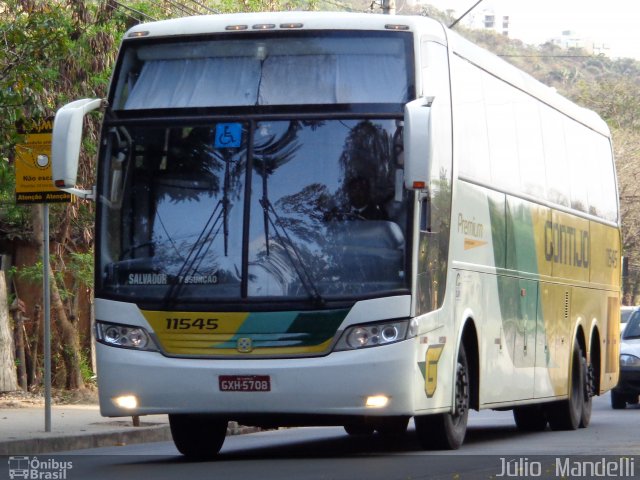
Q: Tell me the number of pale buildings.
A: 2